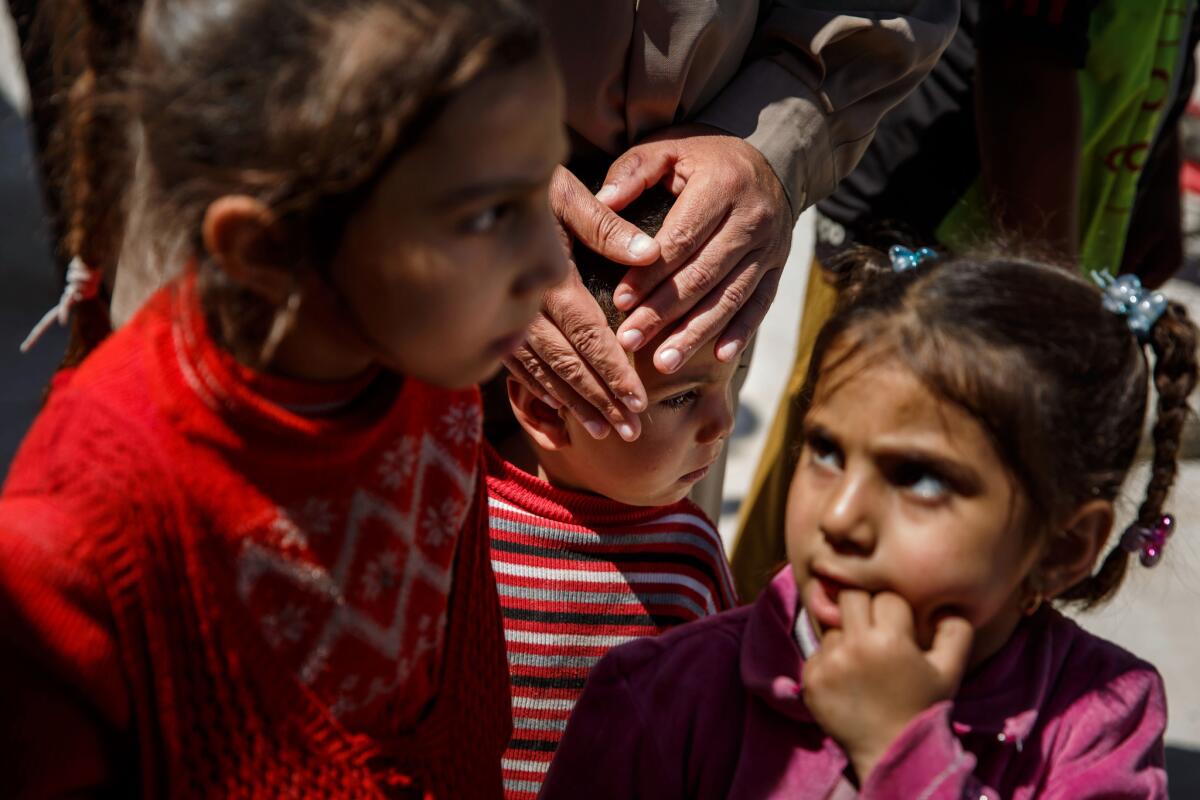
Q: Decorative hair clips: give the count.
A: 3